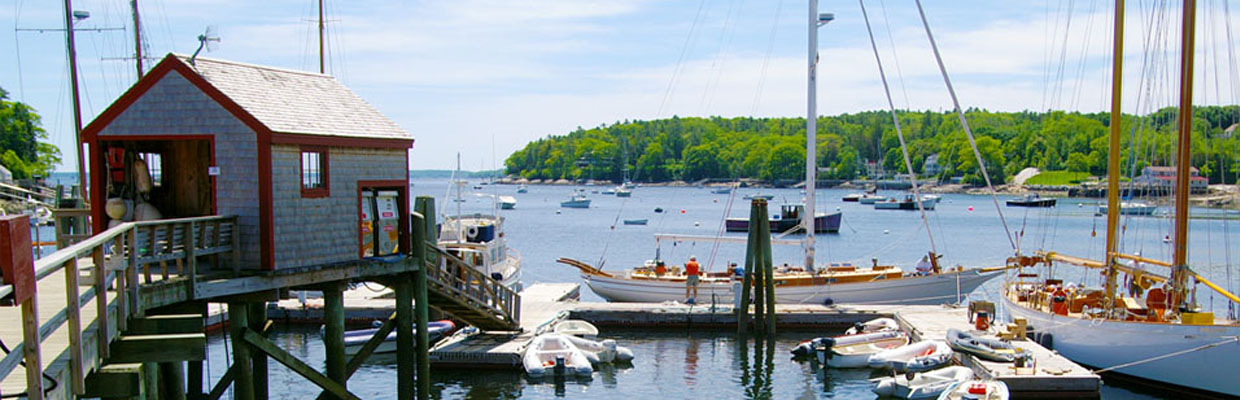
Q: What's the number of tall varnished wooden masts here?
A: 2